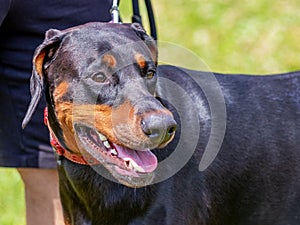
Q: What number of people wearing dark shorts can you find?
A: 1